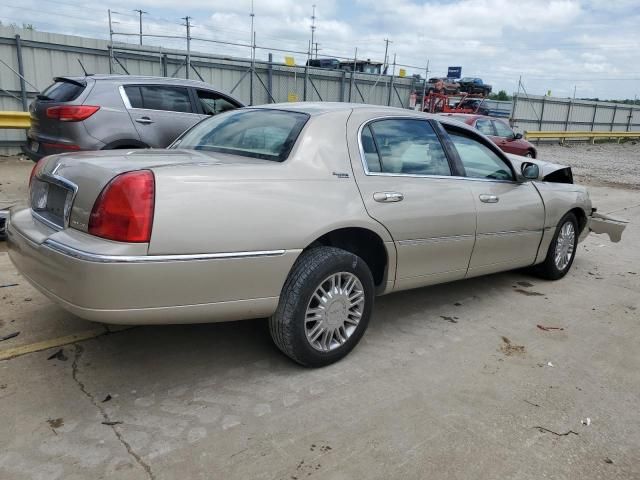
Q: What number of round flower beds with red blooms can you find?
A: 0